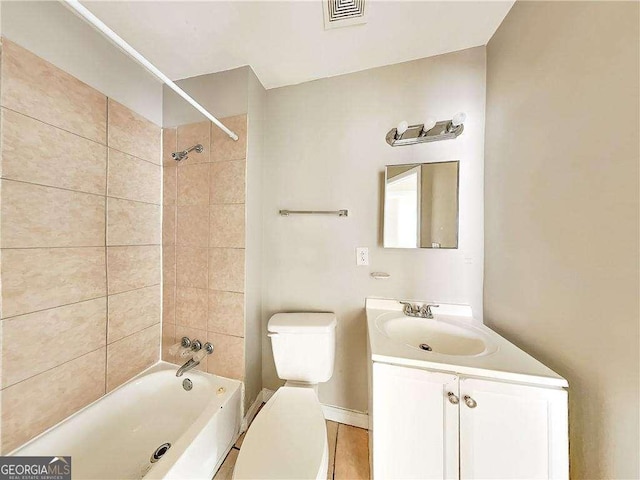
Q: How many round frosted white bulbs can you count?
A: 3